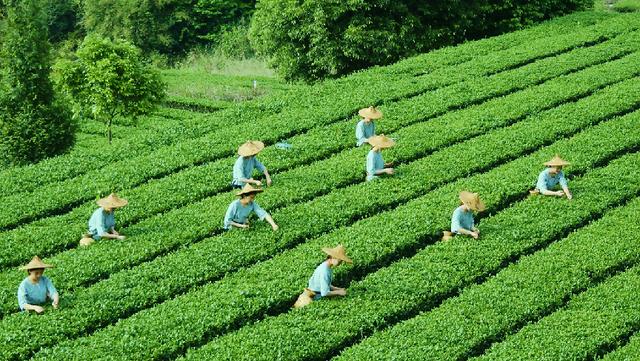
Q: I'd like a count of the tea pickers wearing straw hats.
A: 9